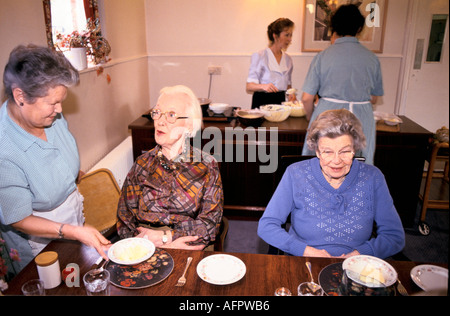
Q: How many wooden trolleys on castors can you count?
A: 1